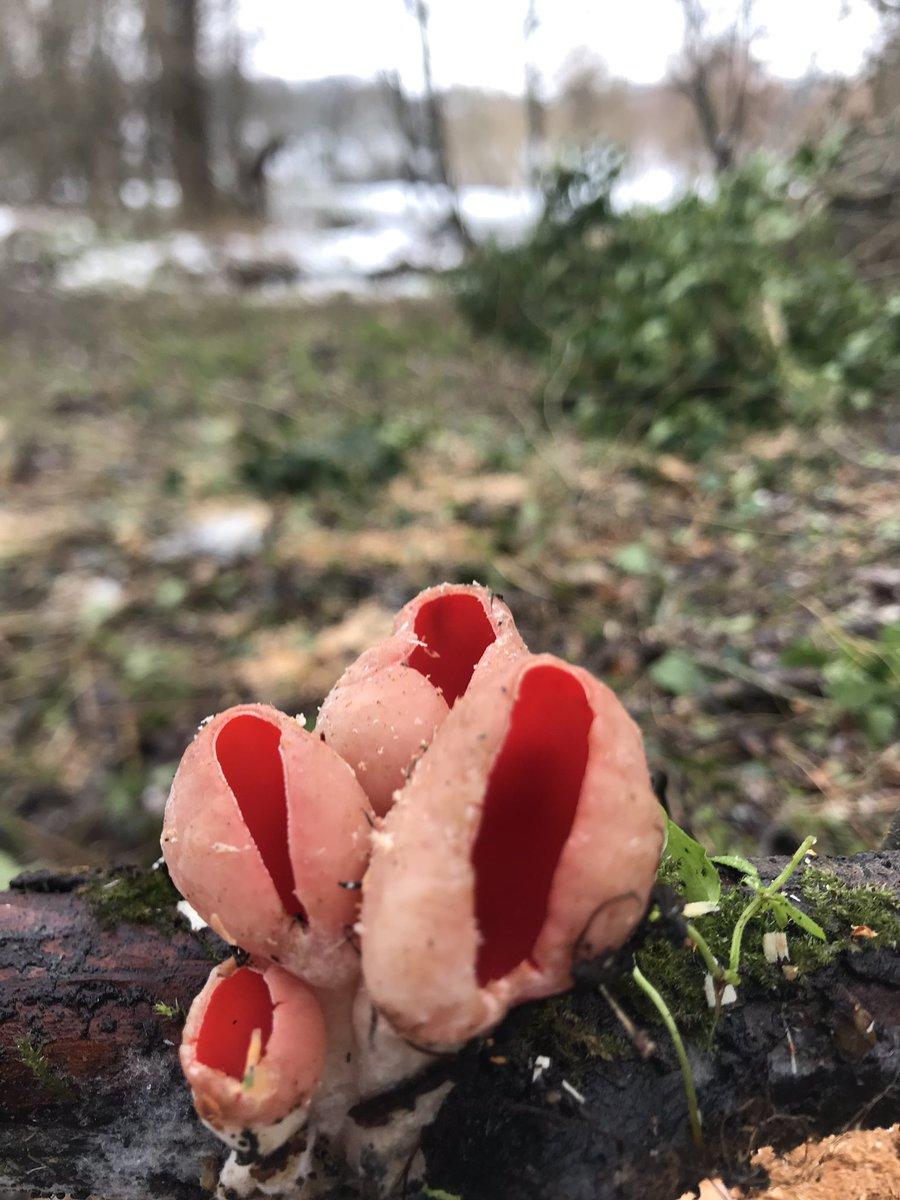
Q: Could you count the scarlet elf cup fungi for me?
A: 4